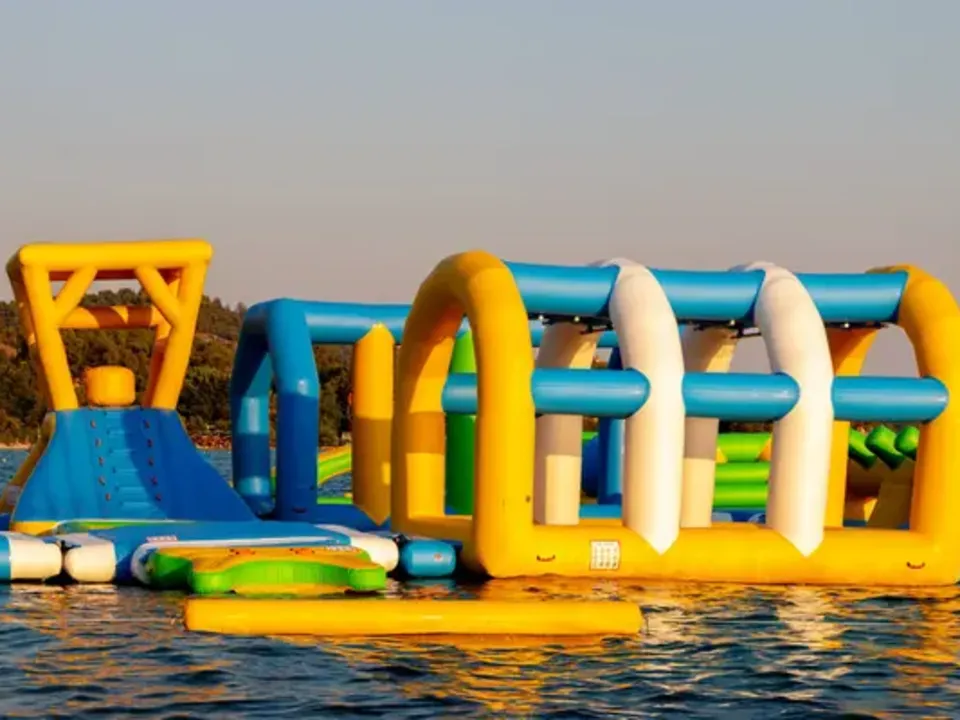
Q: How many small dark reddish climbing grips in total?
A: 10